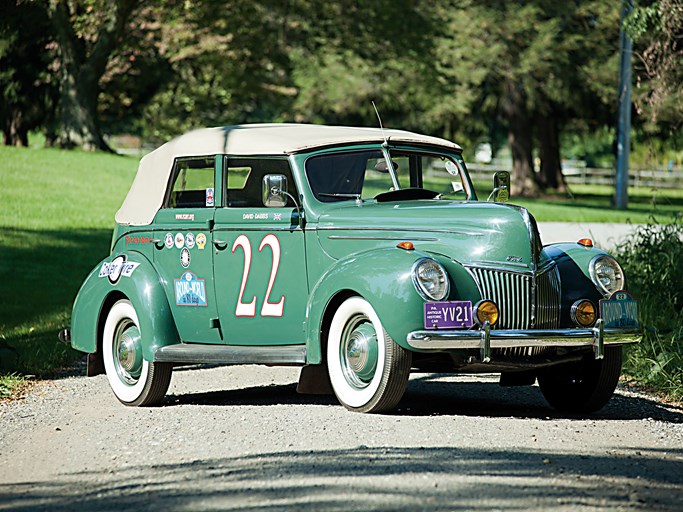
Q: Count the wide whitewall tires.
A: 2